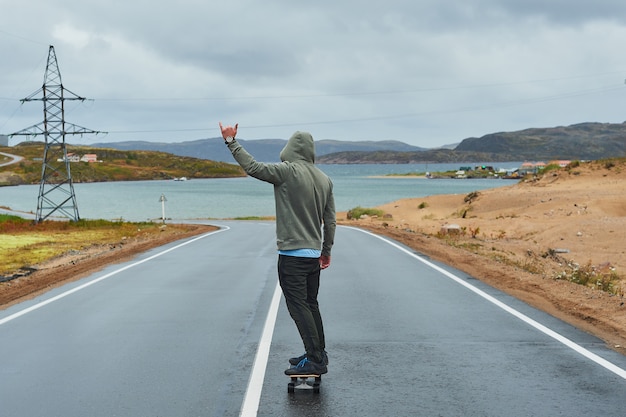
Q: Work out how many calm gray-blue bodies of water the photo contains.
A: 1